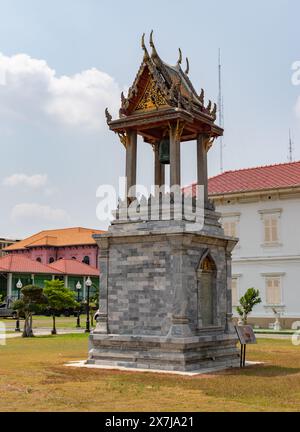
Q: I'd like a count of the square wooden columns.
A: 4